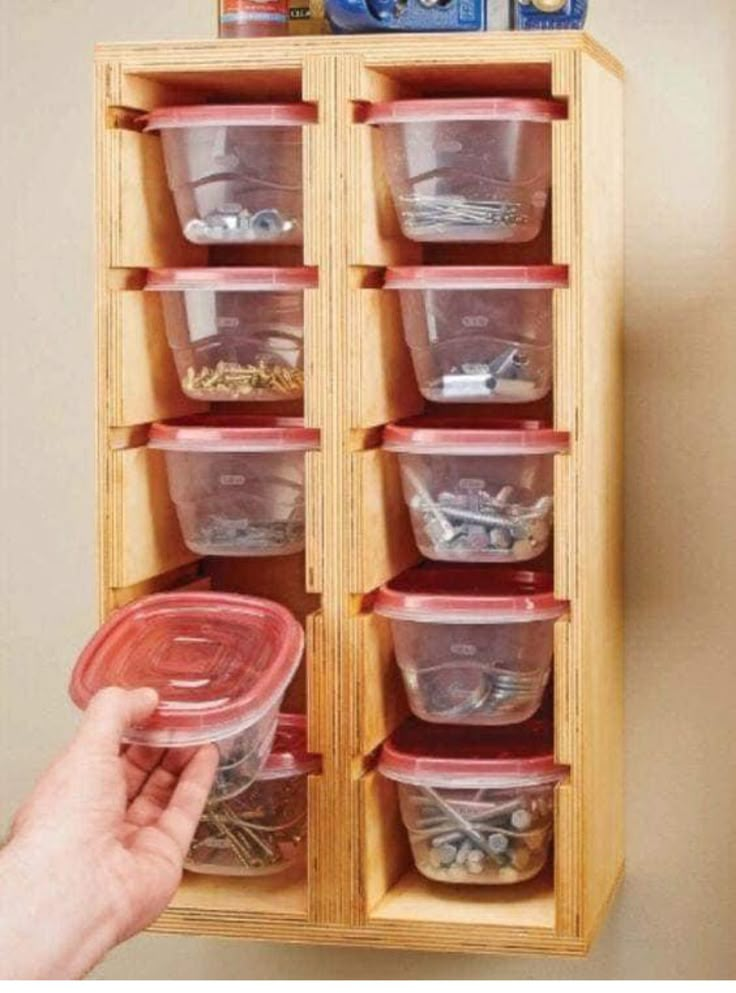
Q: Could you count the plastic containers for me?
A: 10